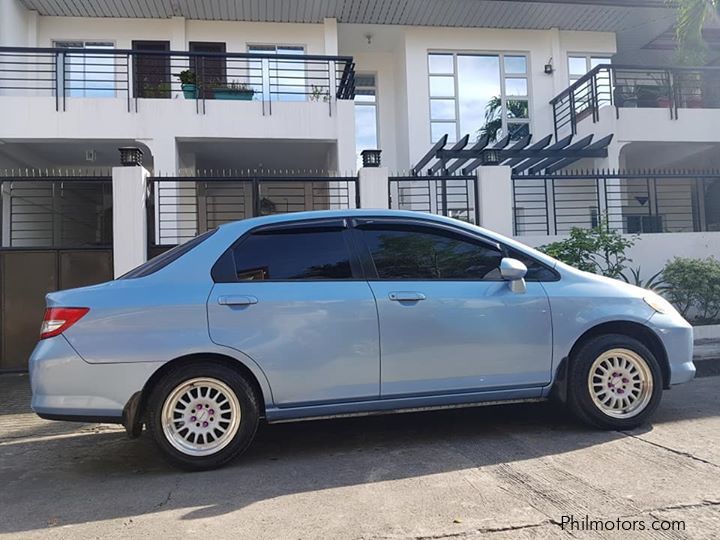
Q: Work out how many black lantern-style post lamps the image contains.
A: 3